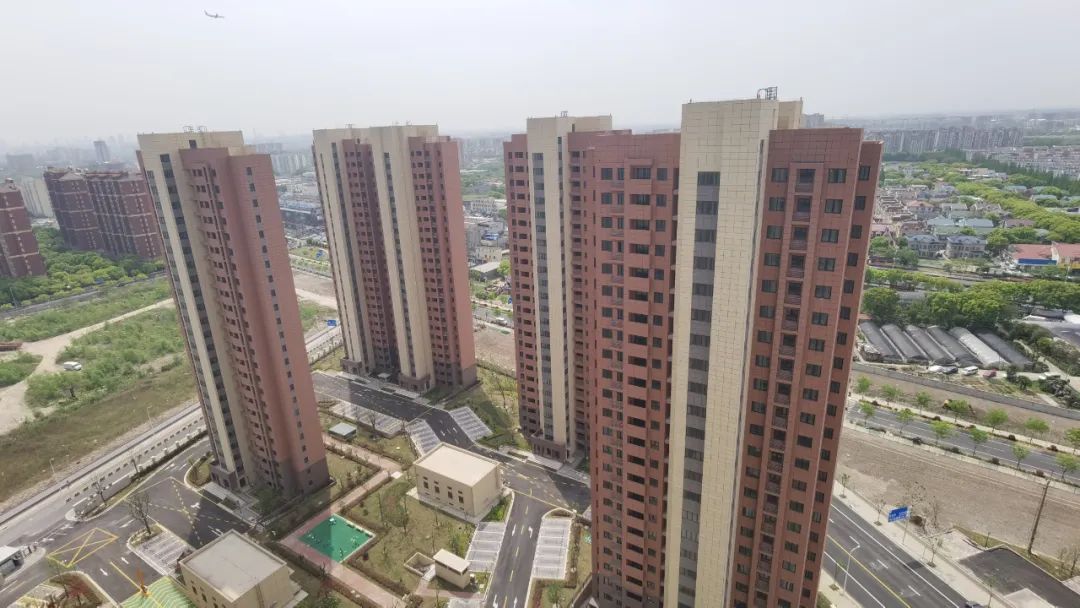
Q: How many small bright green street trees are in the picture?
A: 13